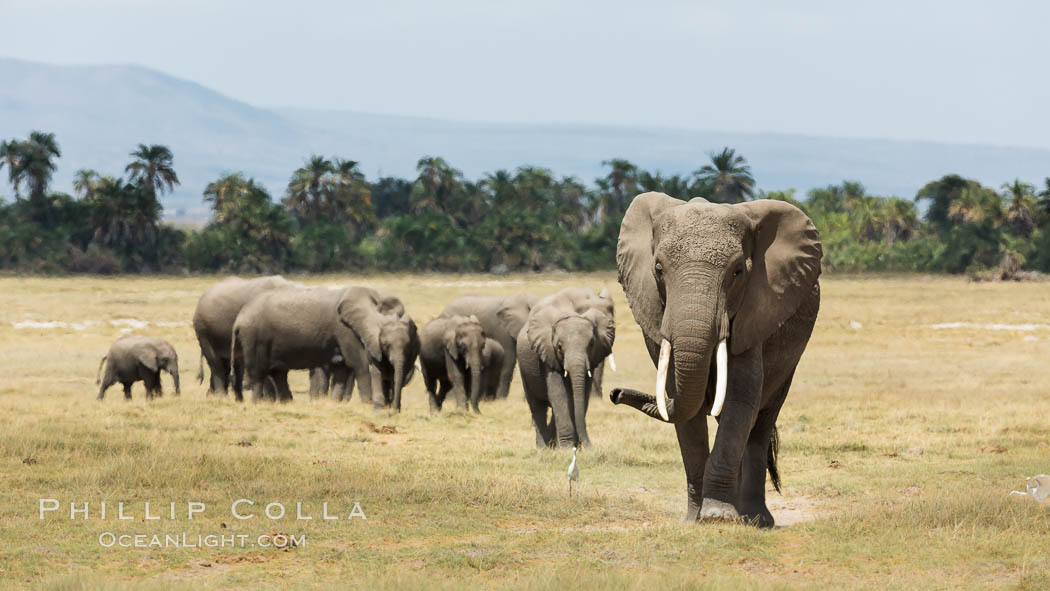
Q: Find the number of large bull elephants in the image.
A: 1